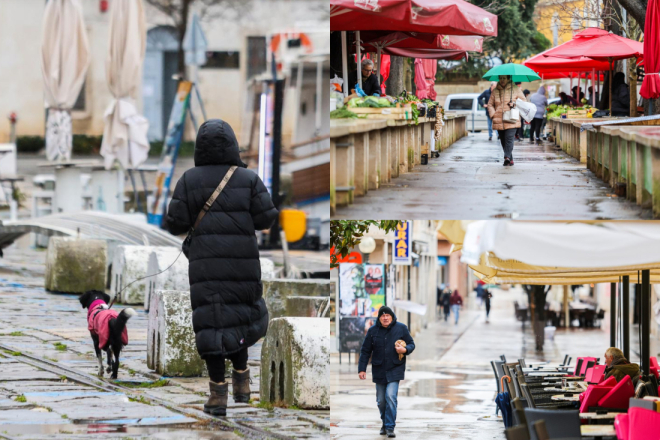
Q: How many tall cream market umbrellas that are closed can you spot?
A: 2